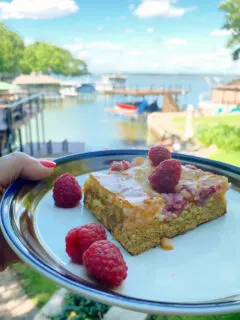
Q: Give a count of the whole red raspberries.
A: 5